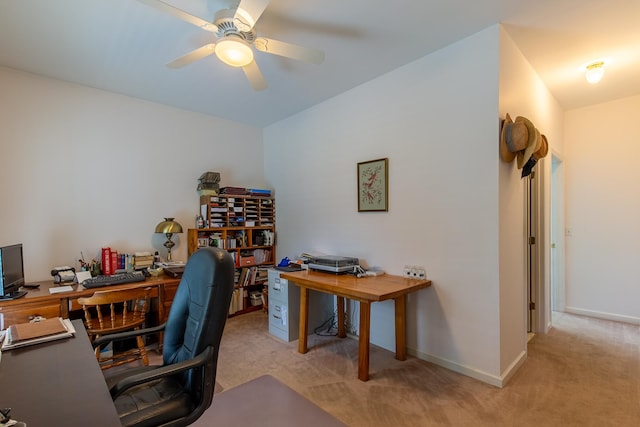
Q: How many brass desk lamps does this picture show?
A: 1